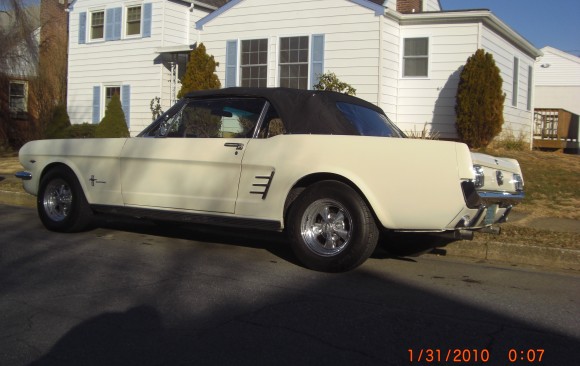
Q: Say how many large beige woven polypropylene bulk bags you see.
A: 0